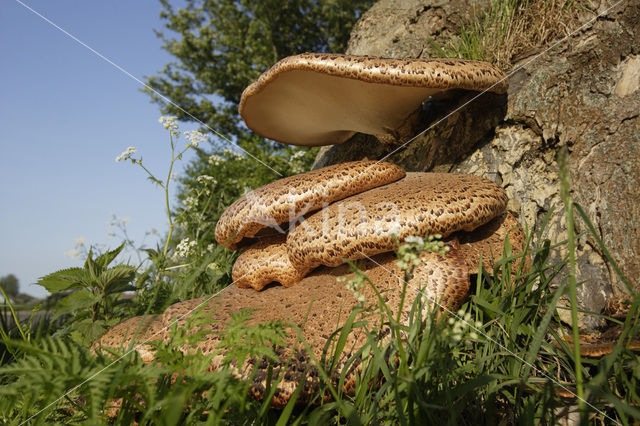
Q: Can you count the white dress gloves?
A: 0